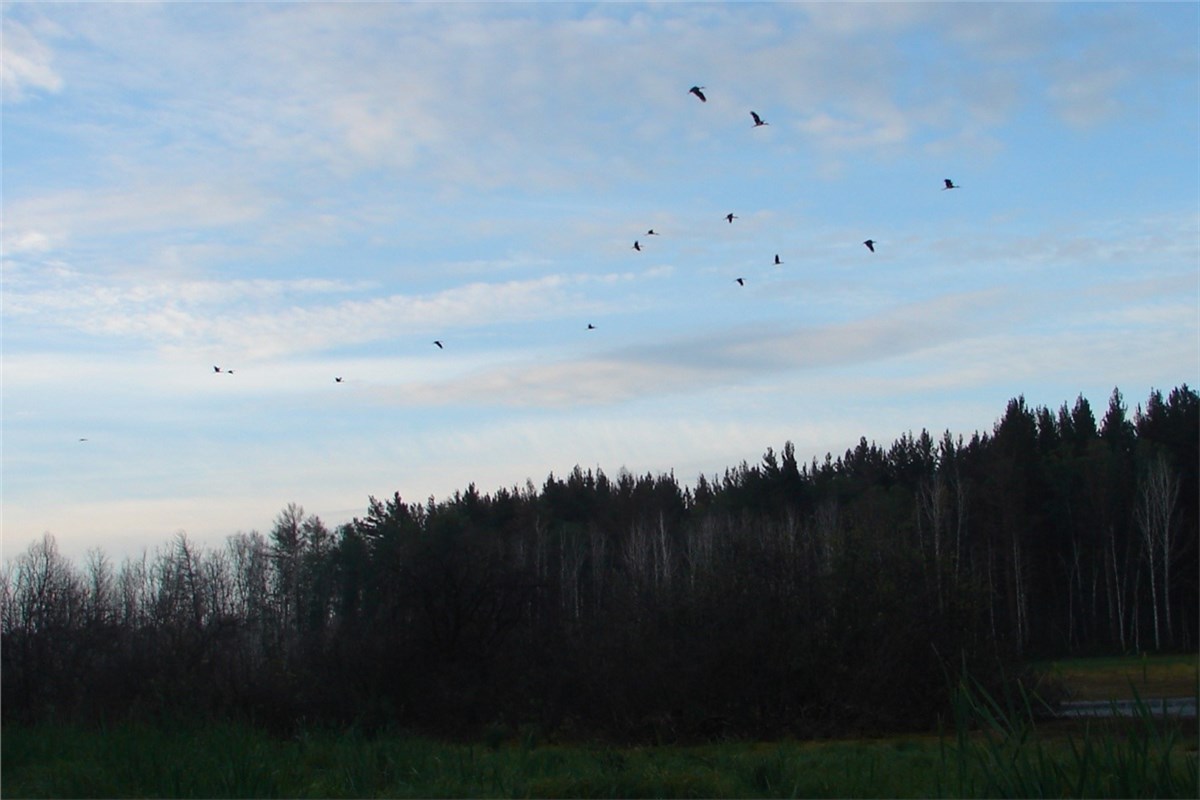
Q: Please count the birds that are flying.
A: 15